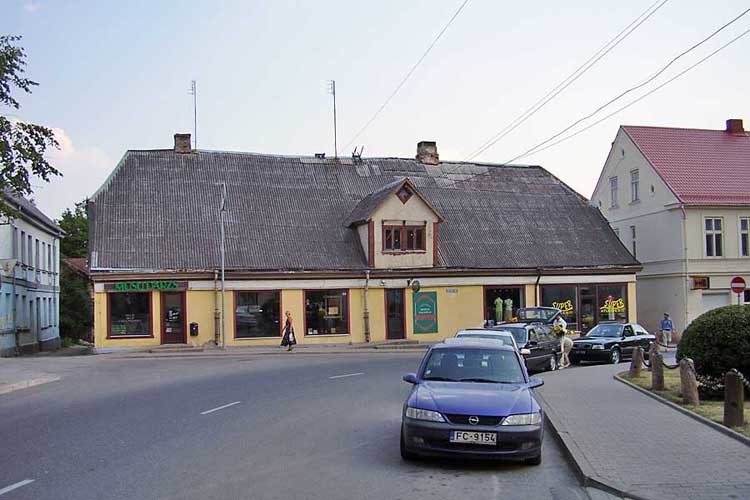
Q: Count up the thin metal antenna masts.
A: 2